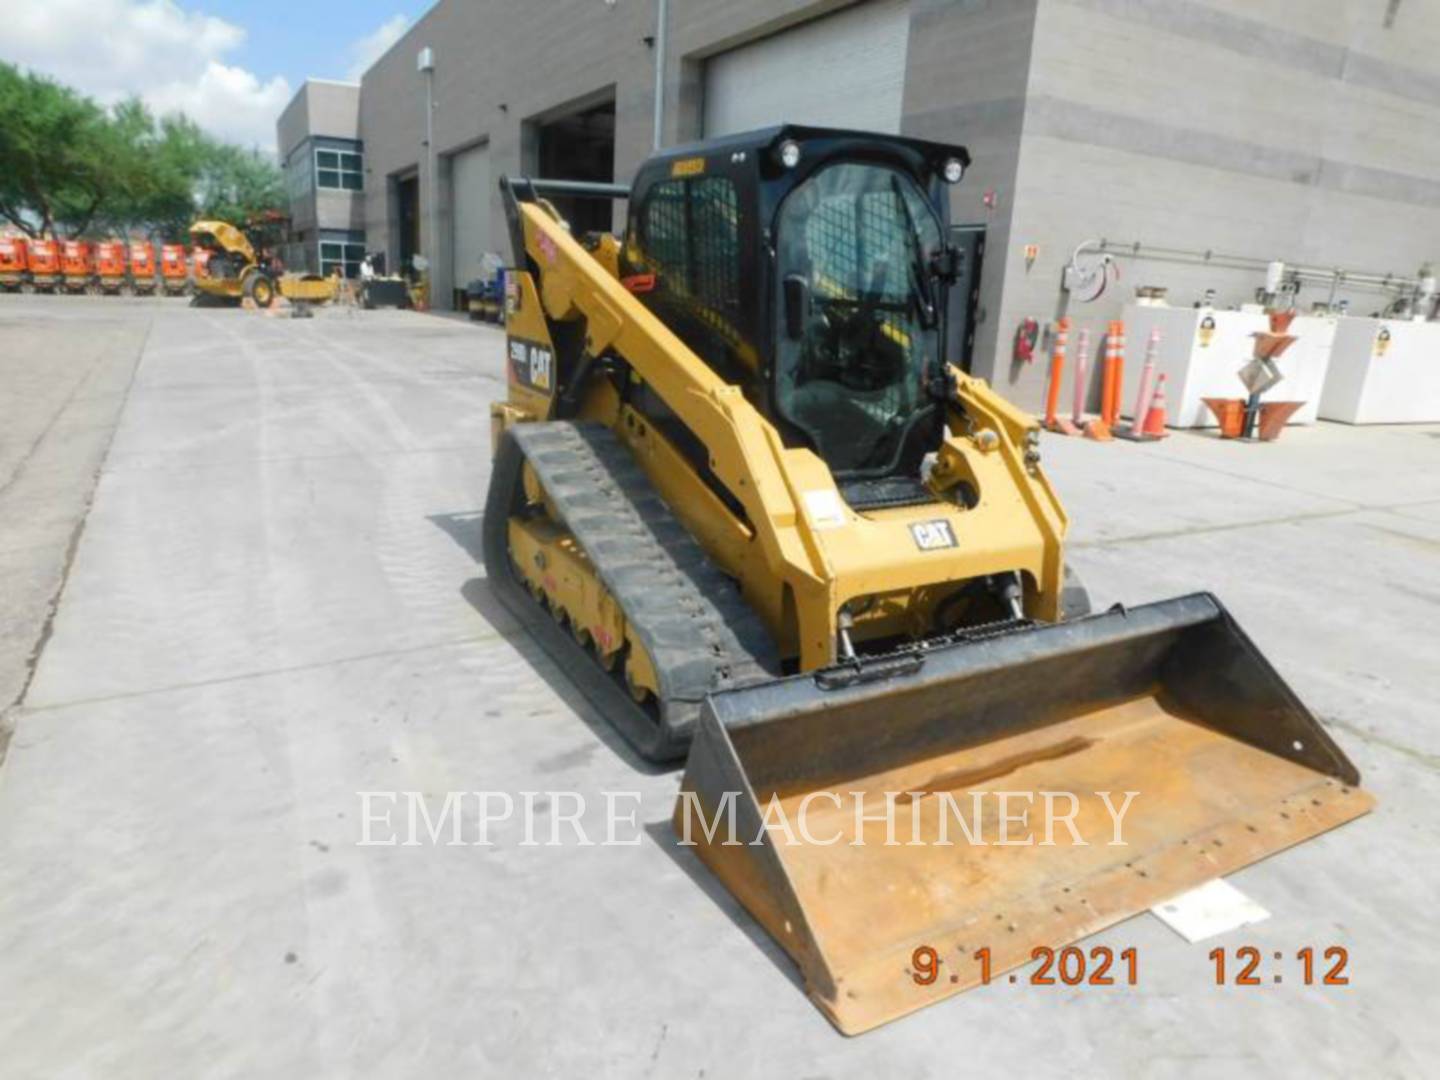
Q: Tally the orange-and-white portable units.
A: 7